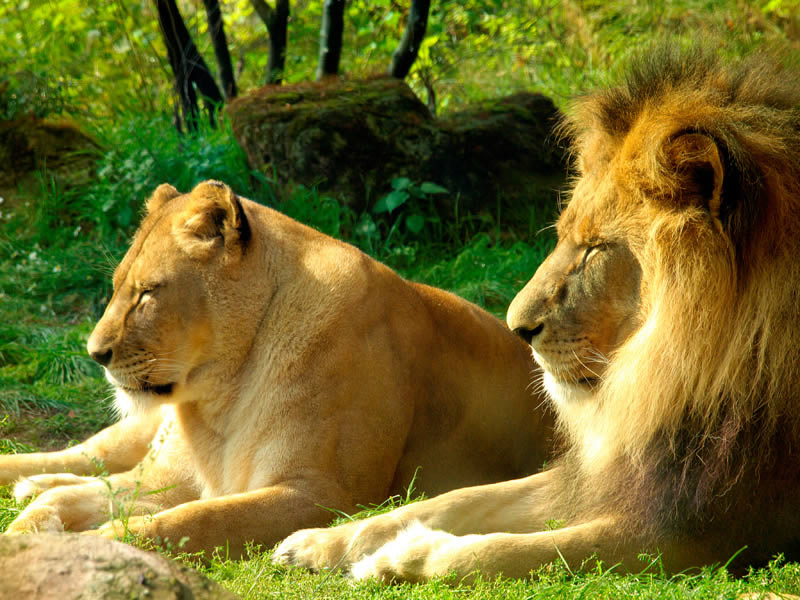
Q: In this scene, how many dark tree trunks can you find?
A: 5